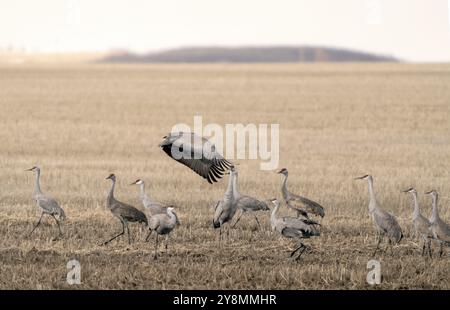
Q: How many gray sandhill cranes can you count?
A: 12